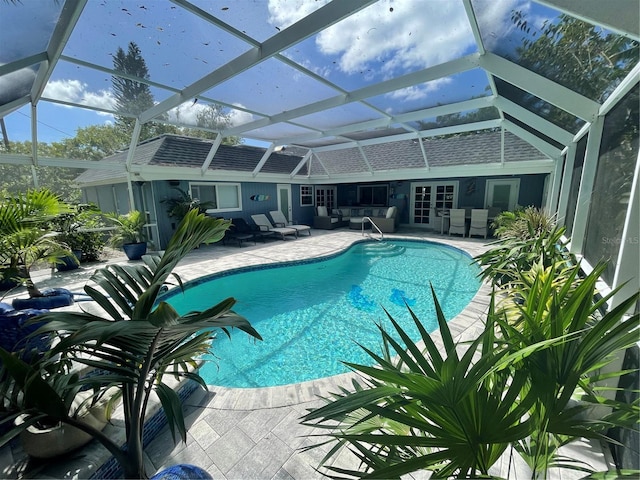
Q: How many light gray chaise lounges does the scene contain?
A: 2